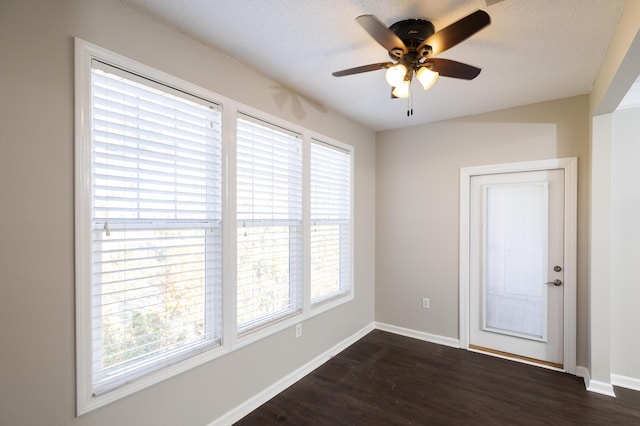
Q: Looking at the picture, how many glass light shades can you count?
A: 3